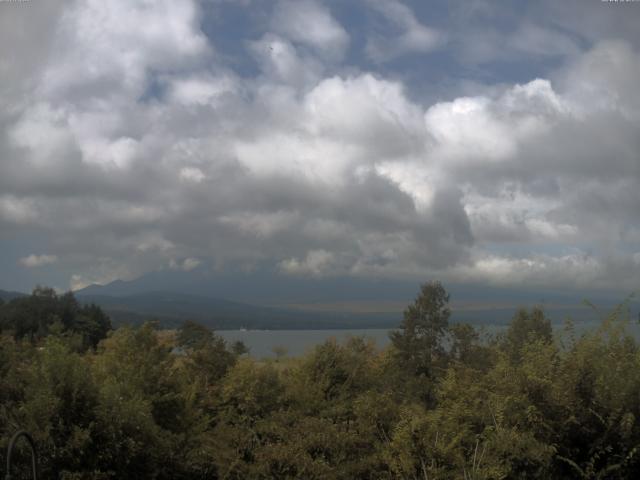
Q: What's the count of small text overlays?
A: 2